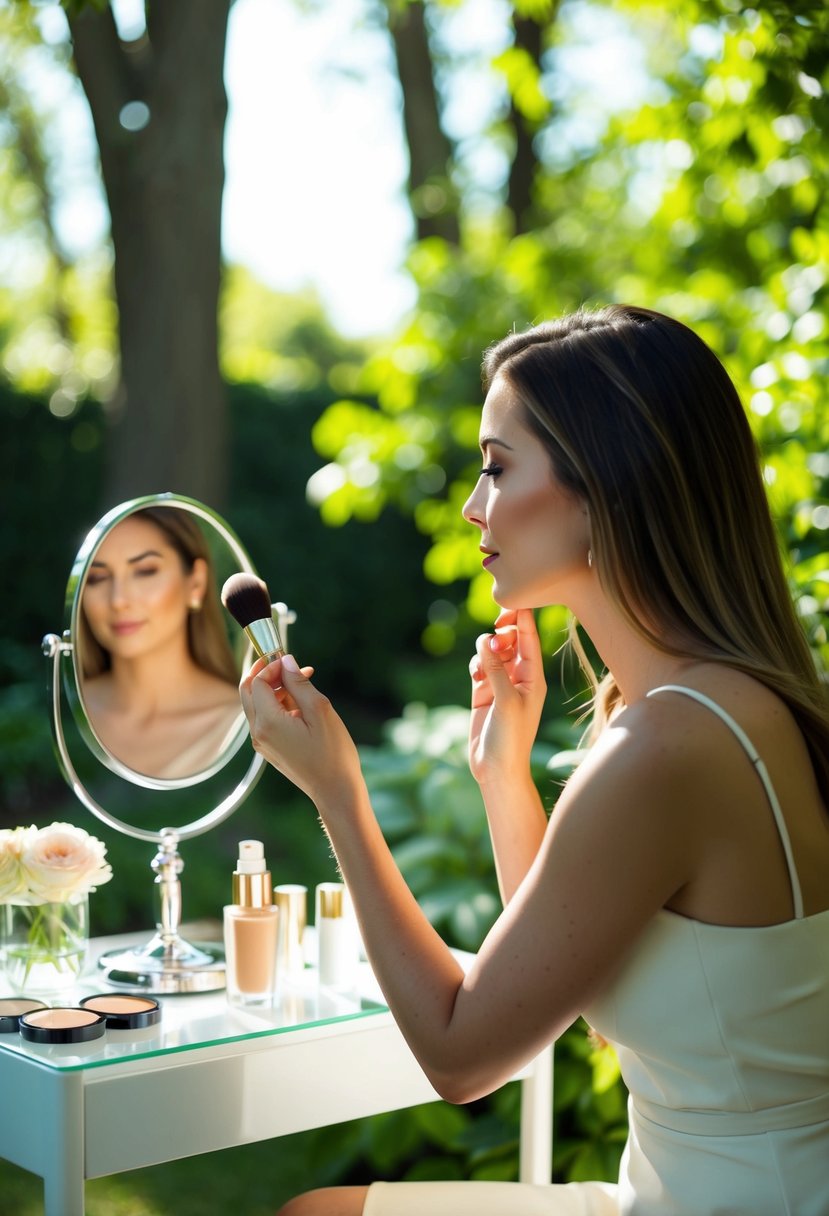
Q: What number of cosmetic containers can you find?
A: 6